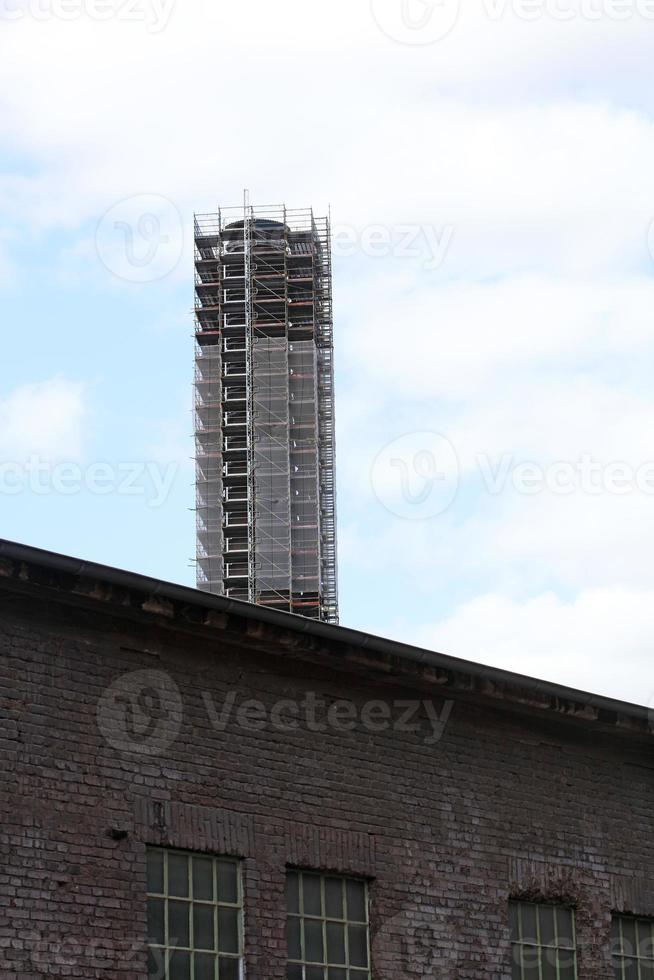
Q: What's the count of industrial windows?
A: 4